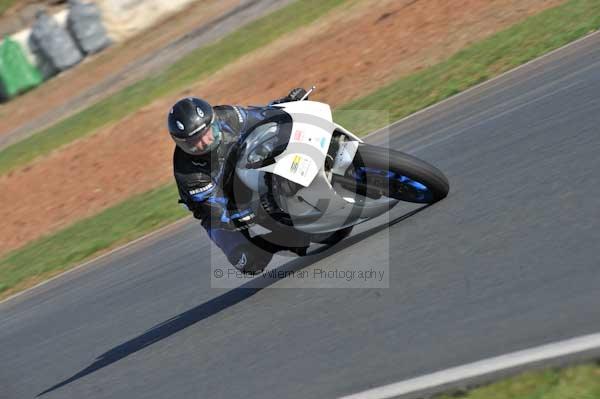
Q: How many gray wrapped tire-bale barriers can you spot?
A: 2